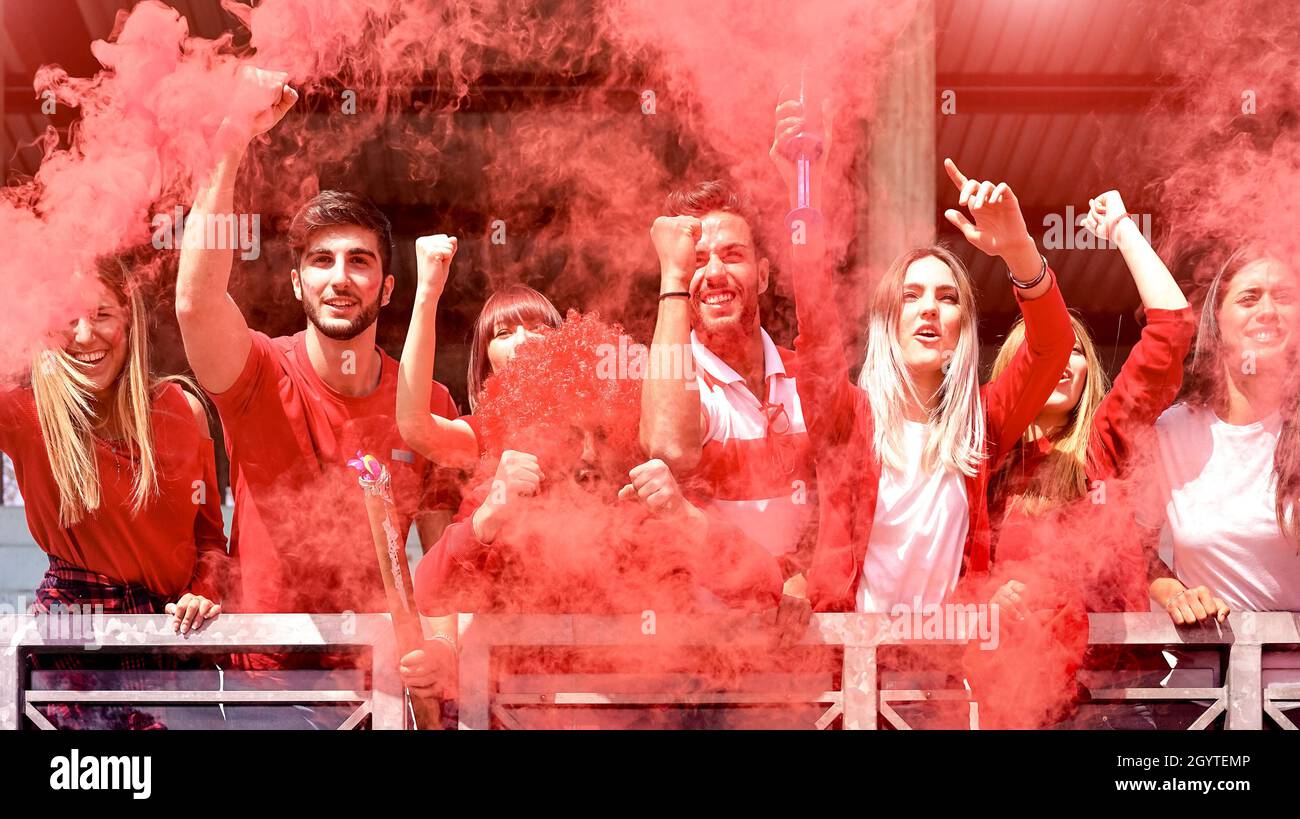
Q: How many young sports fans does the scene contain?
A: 8